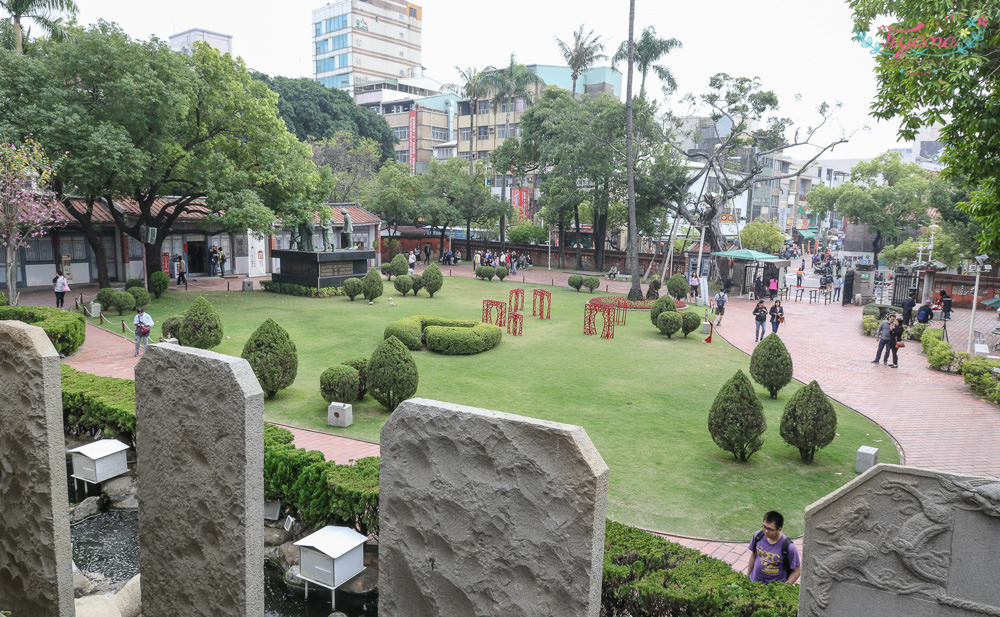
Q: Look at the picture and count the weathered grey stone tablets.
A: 4